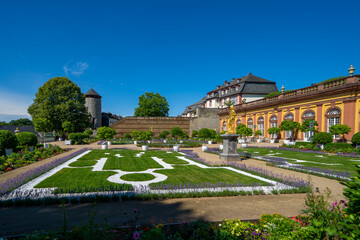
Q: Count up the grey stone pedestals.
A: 1